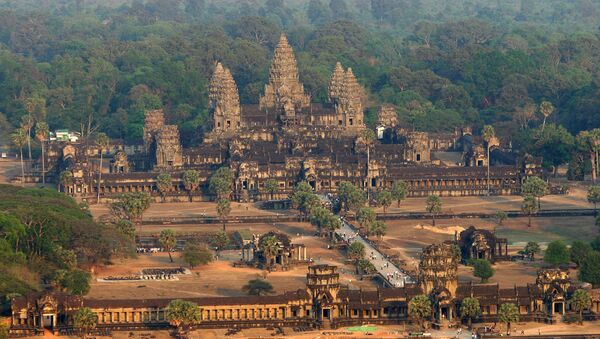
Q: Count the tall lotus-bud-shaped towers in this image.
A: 5